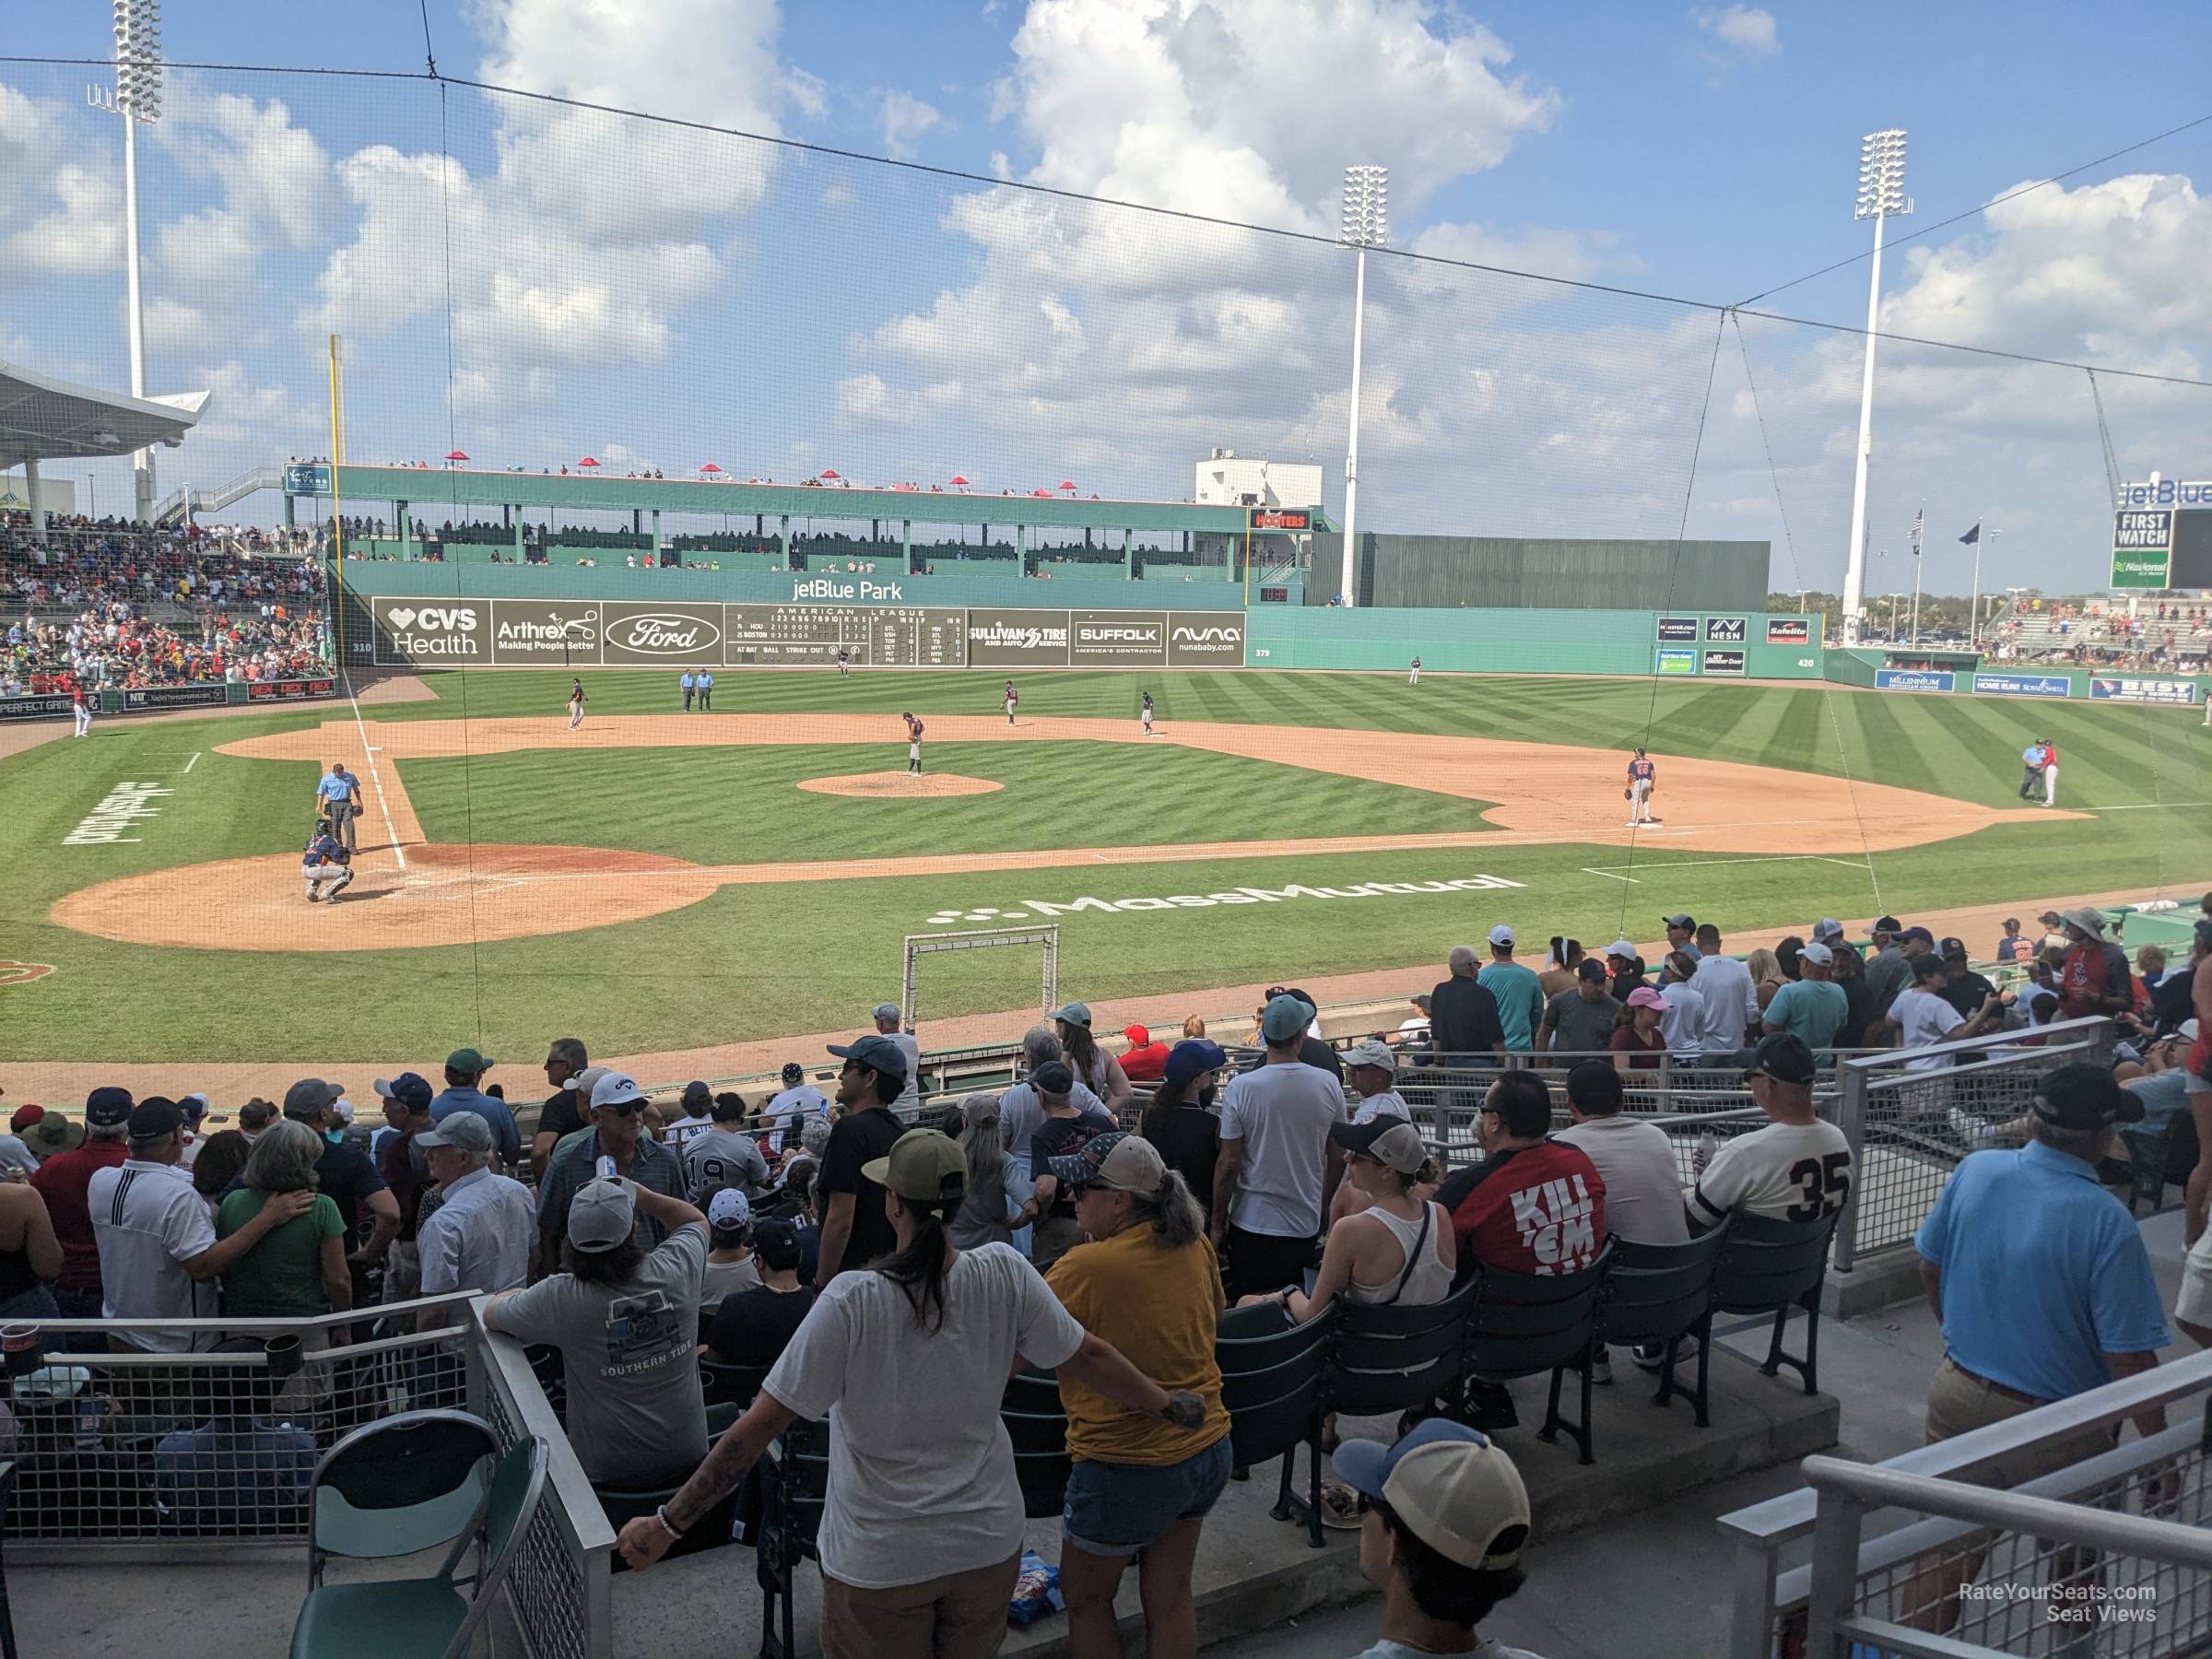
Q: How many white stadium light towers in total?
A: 3